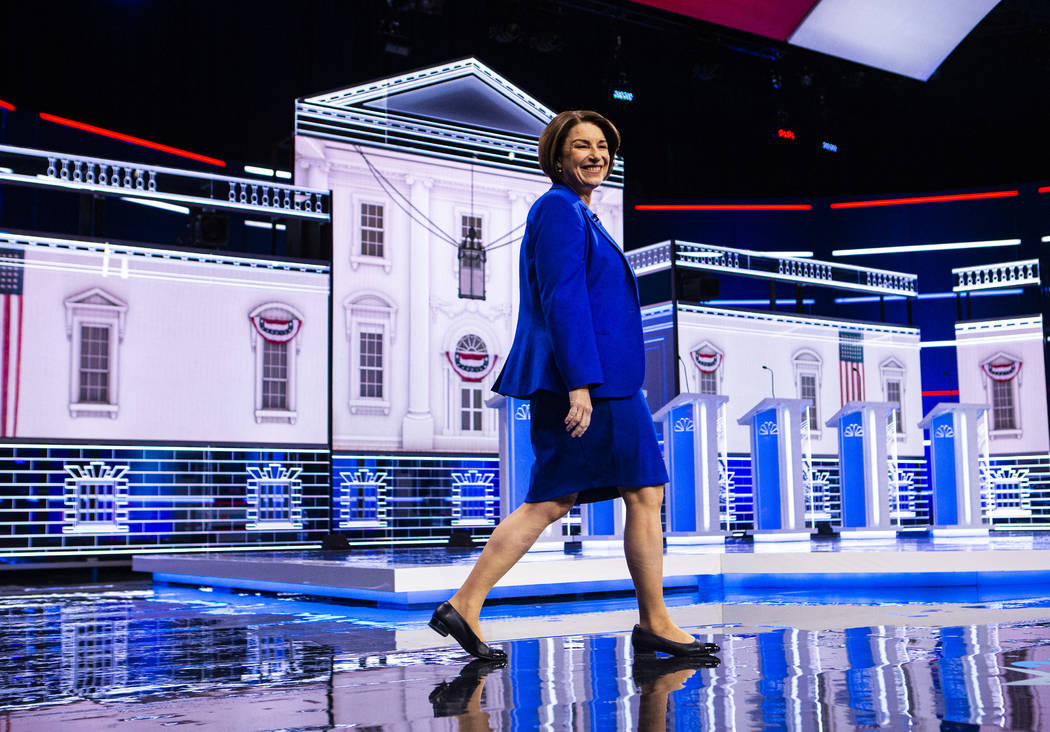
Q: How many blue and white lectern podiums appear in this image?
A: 6